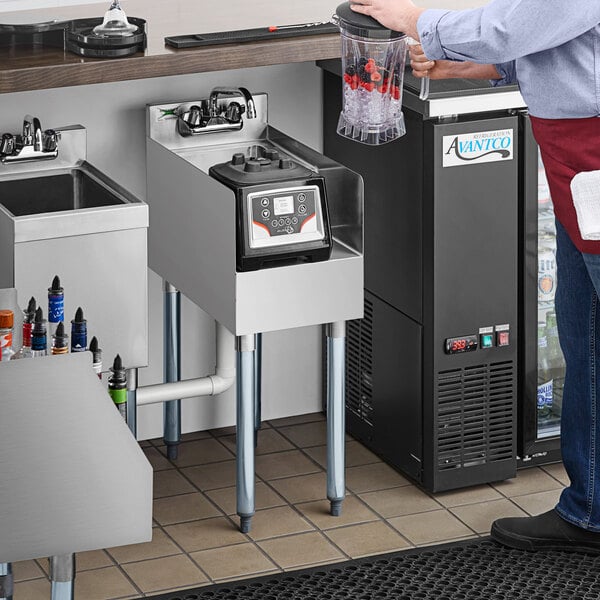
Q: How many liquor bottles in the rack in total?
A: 8